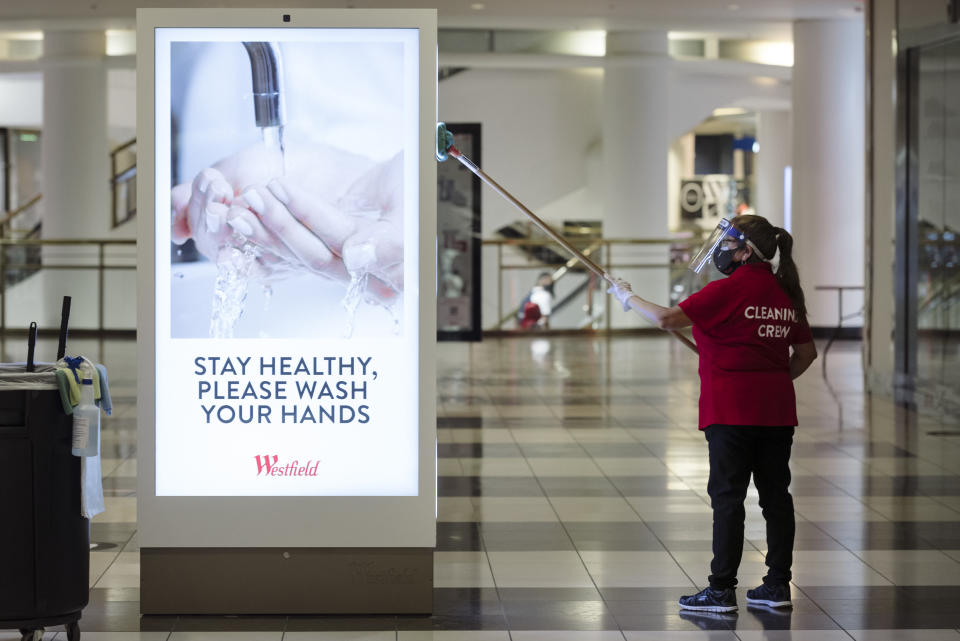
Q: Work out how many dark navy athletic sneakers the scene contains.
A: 2